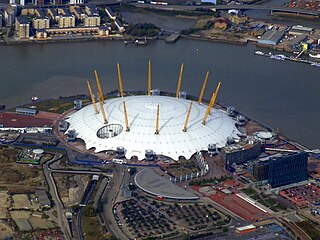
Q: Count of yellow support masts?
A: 12